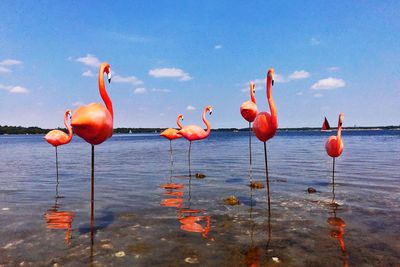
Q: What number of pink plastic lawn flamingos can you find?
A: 7